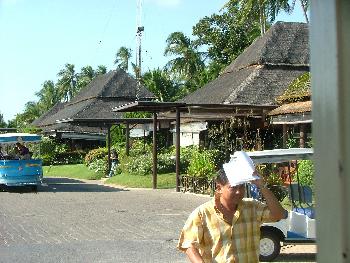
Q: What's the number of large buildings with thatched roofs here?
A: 2